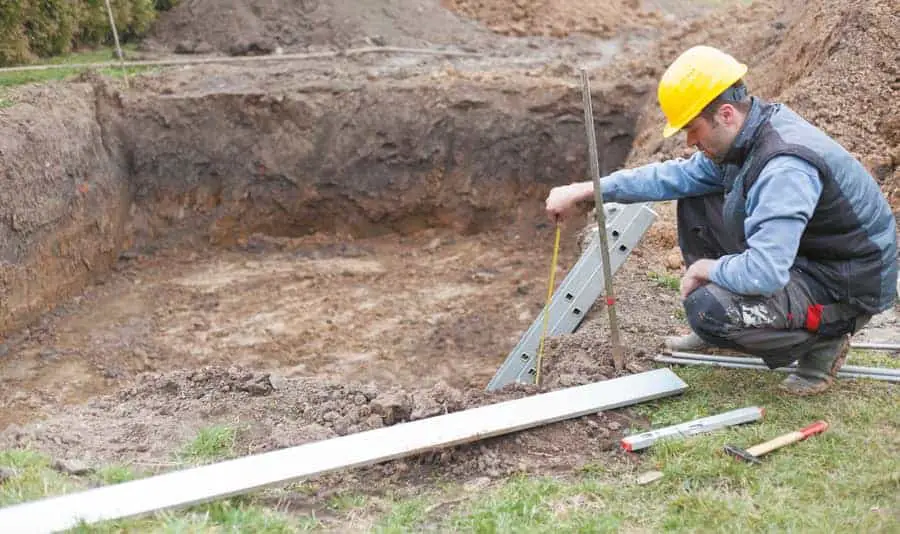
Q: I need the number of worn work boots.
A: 2